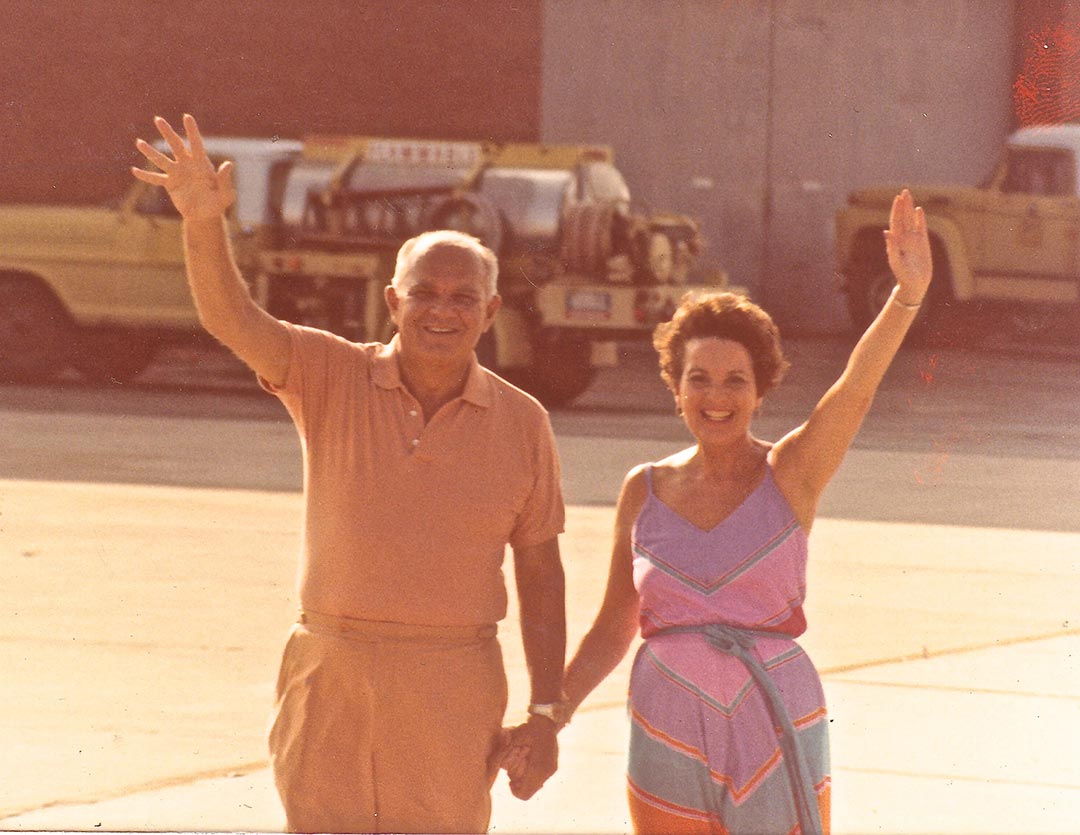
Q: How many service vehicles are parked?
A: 2